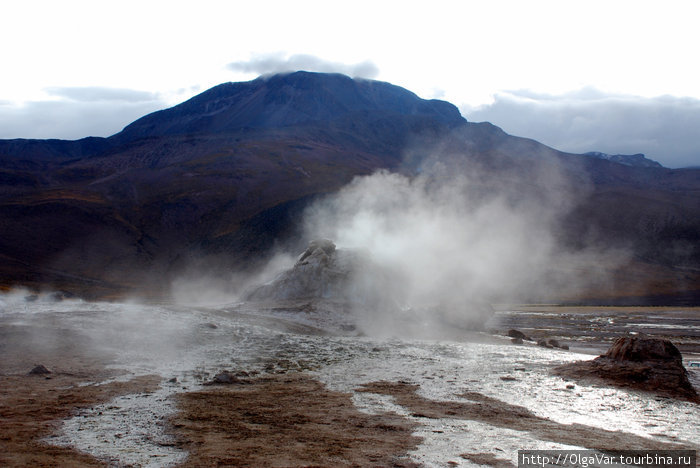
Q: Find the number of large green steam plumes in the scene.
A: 0